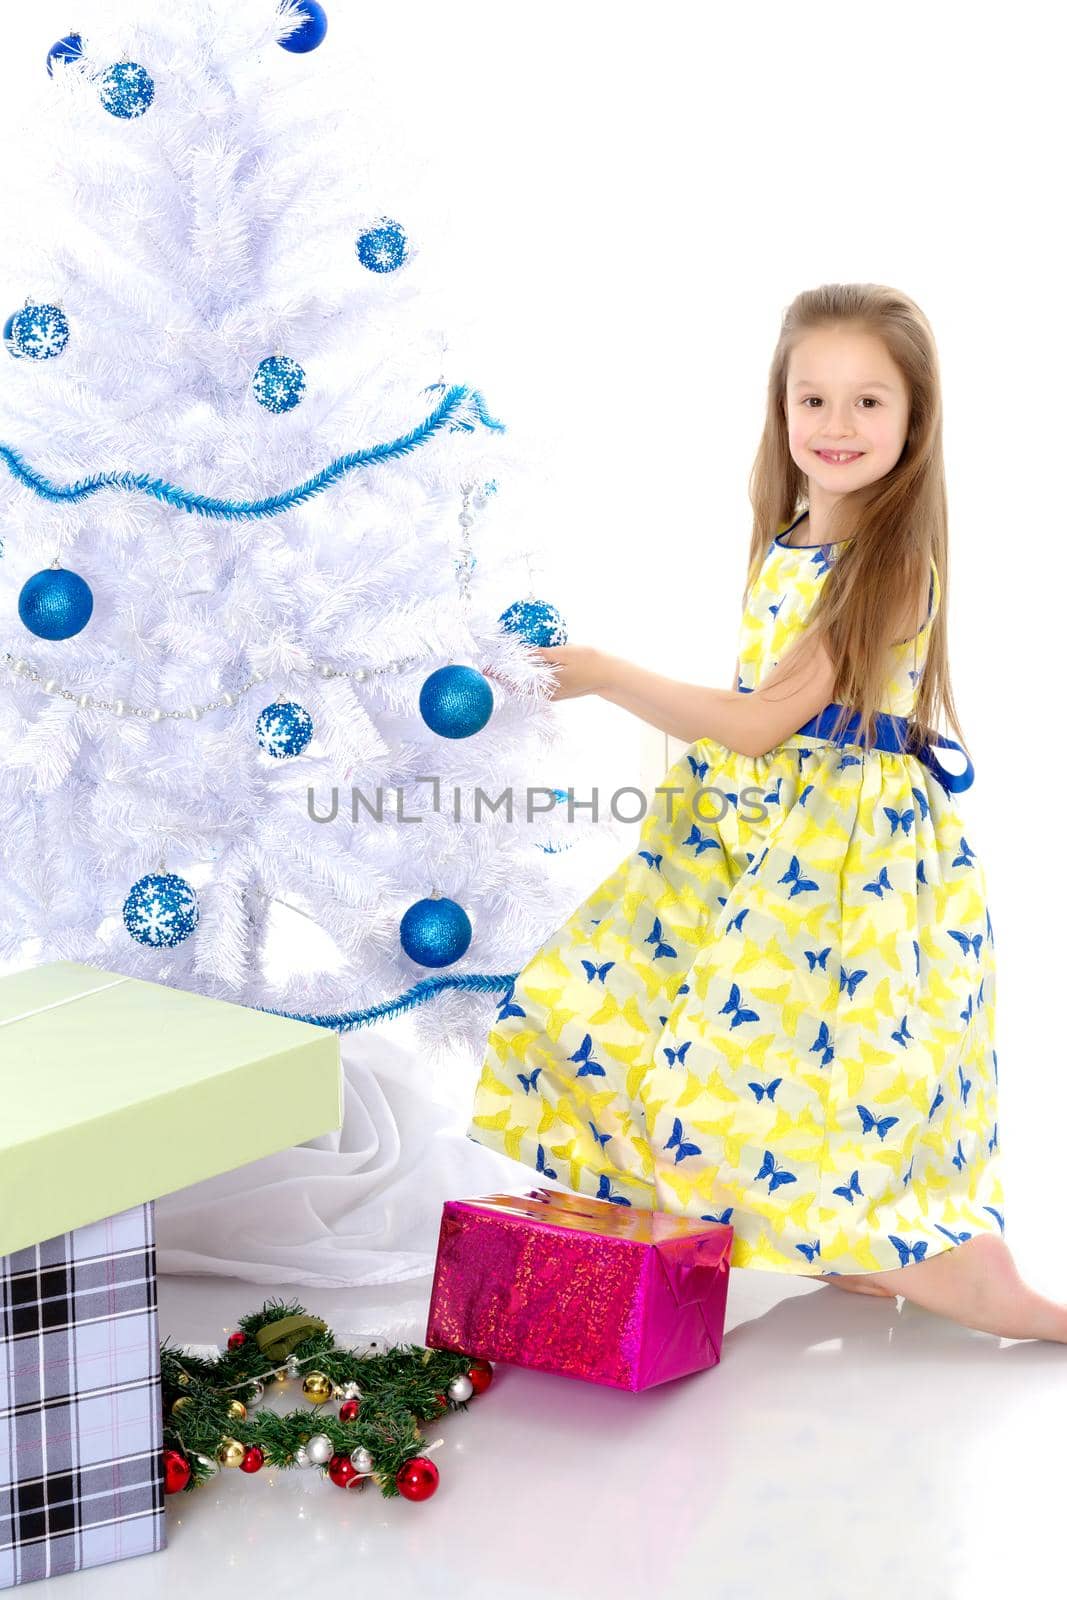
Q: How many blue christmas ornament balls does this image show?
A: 13